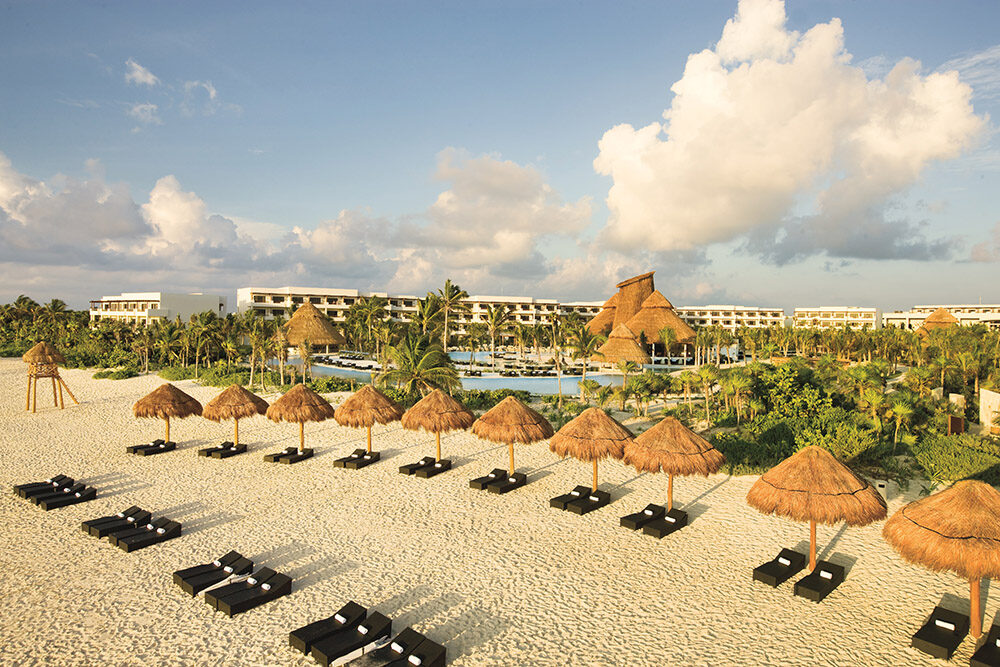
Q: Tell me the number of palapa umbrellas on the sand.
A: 10